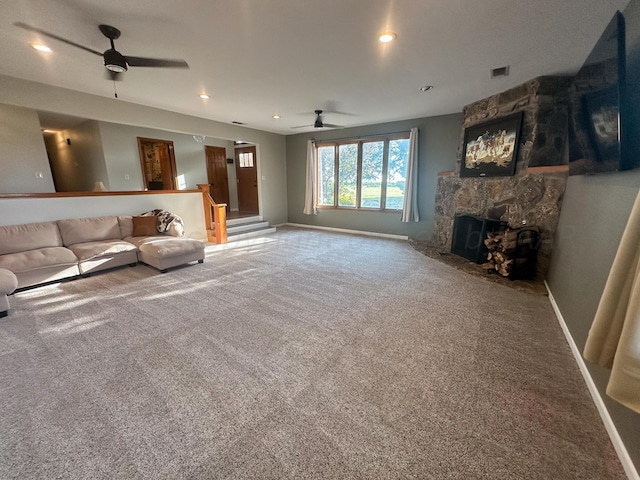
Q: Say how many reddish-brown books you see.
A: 0